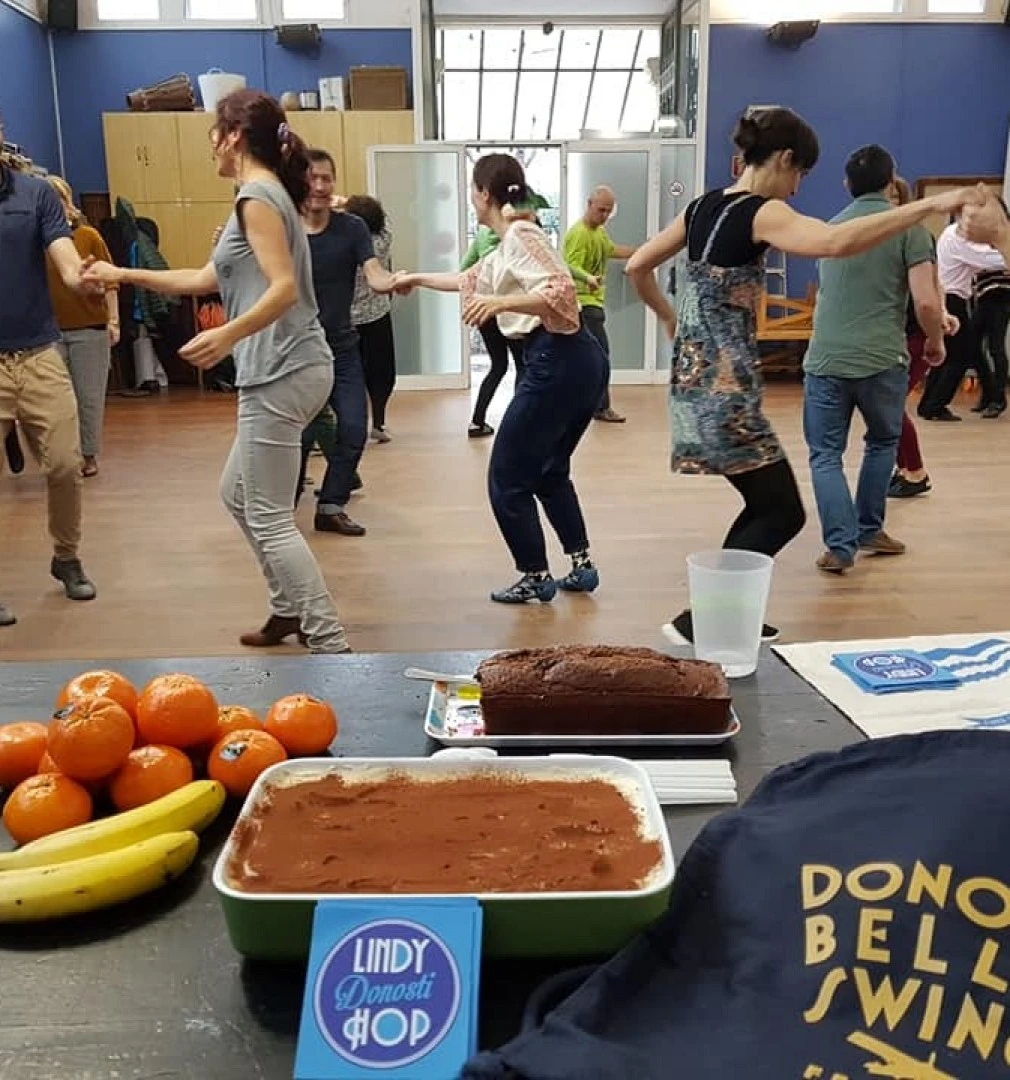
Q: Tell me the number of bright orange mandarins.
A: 10